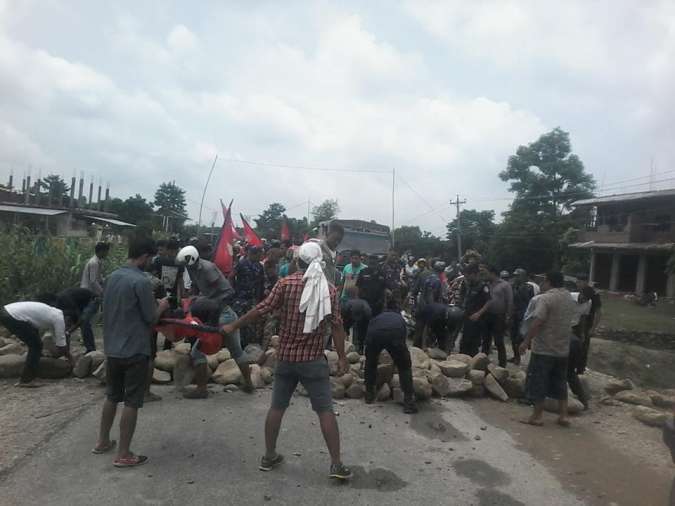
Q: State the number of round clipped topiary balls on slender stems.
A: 0